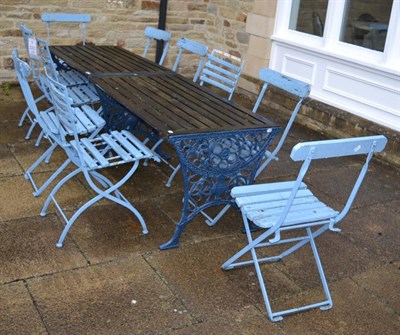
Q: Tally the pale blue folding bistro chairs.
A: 10